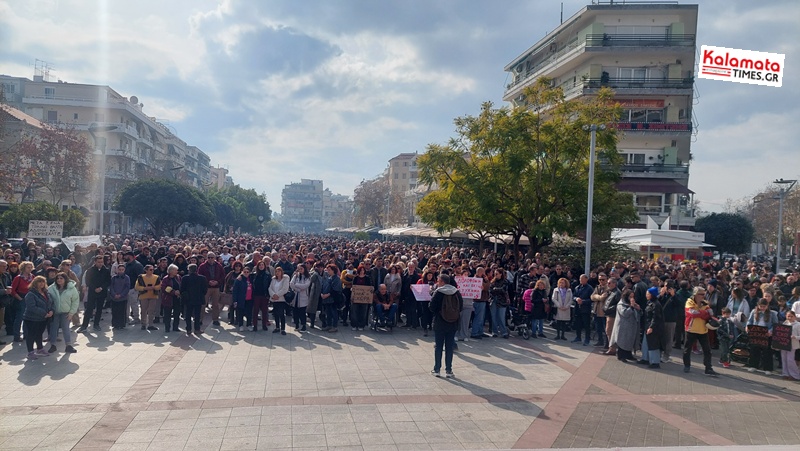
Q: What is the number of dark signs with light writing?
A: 2